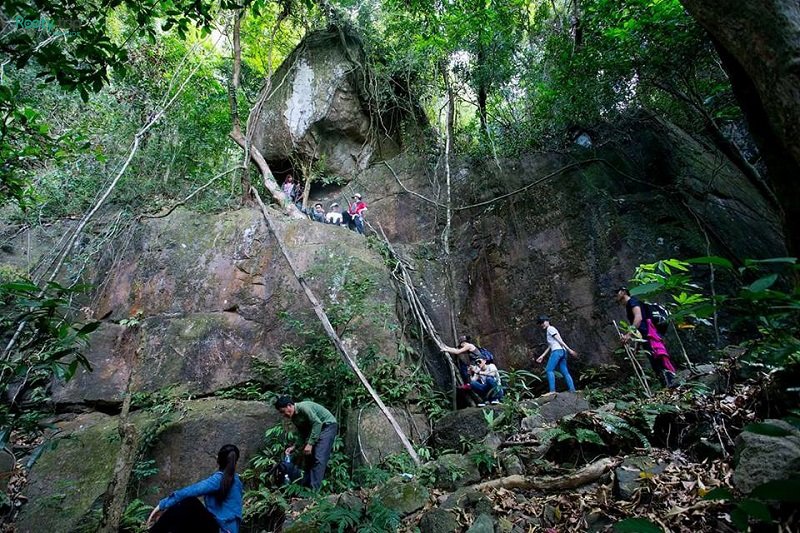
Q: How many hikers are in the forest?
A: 11